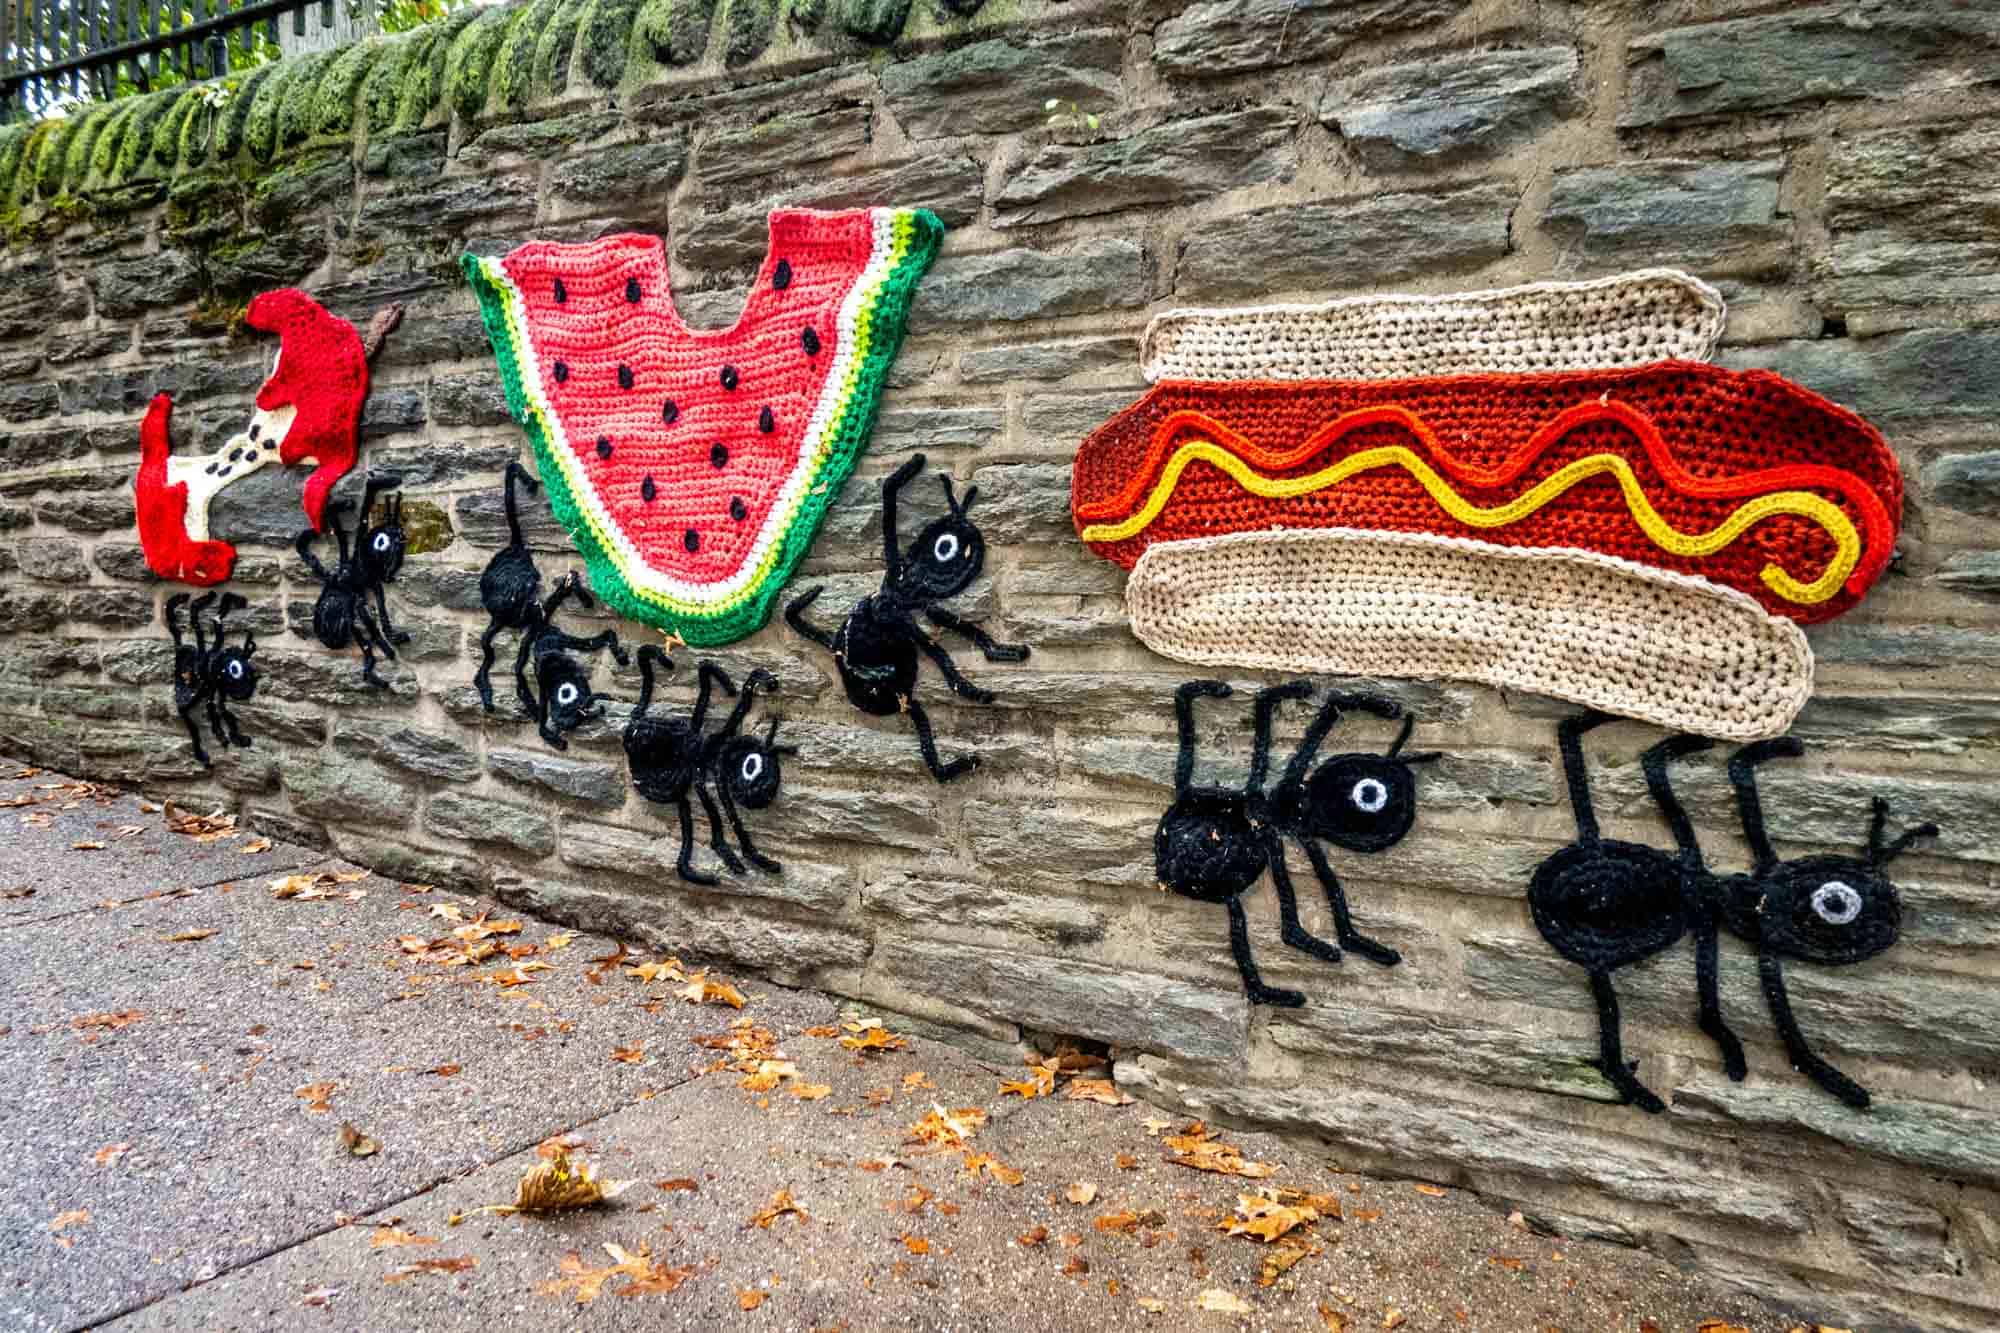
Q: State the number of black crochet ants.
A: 7